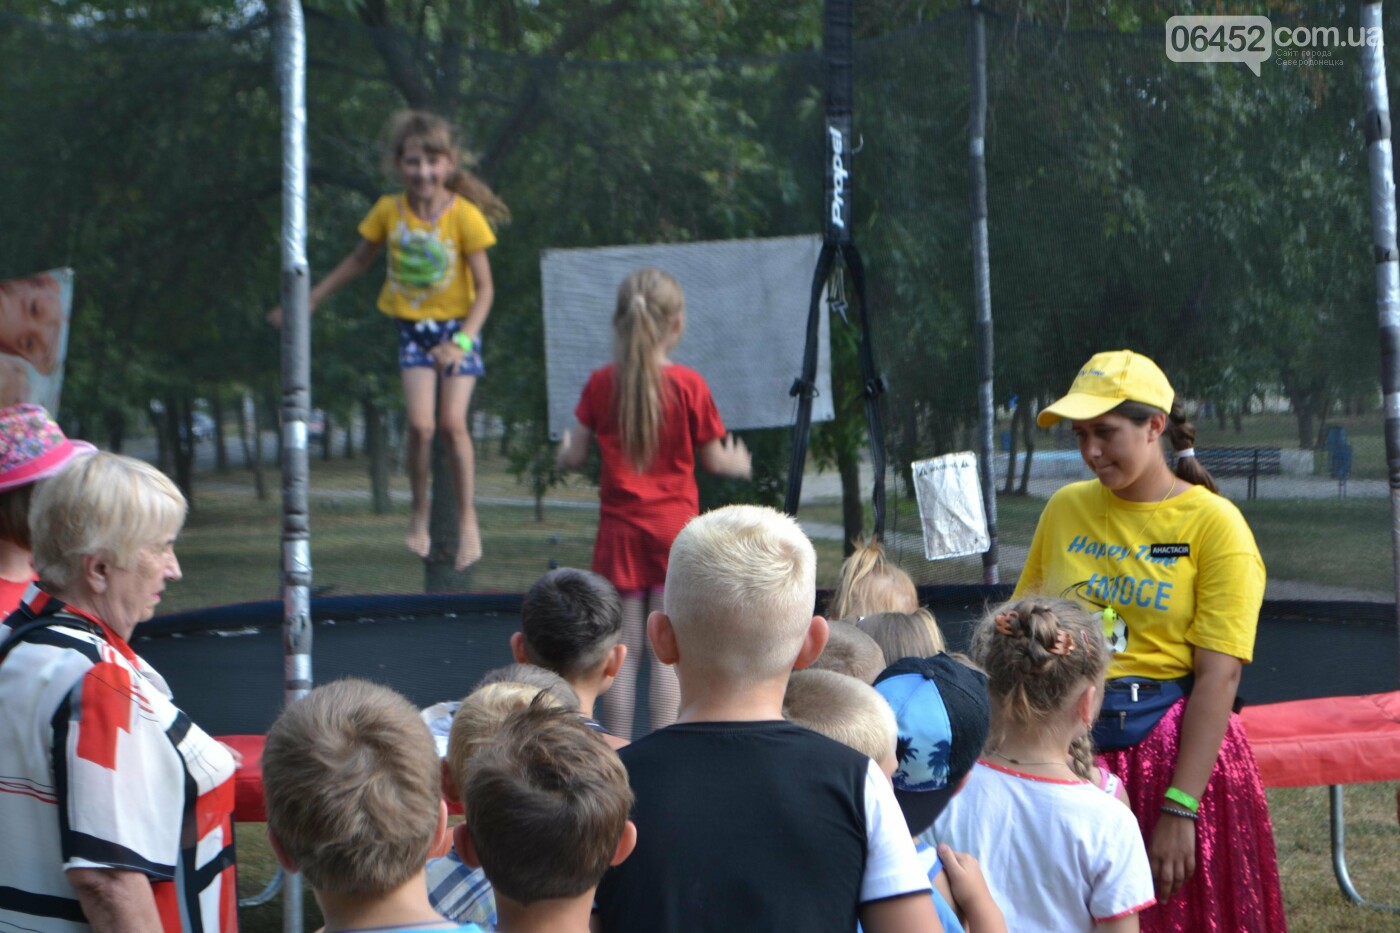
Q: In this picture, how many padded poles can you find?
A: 3